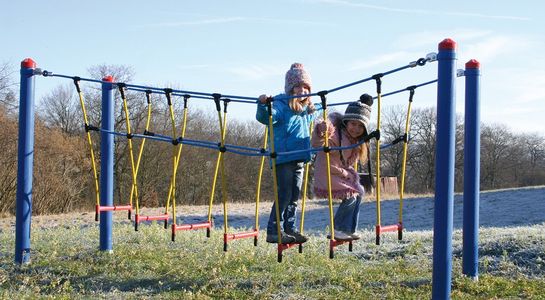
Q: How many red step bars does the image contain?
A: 7